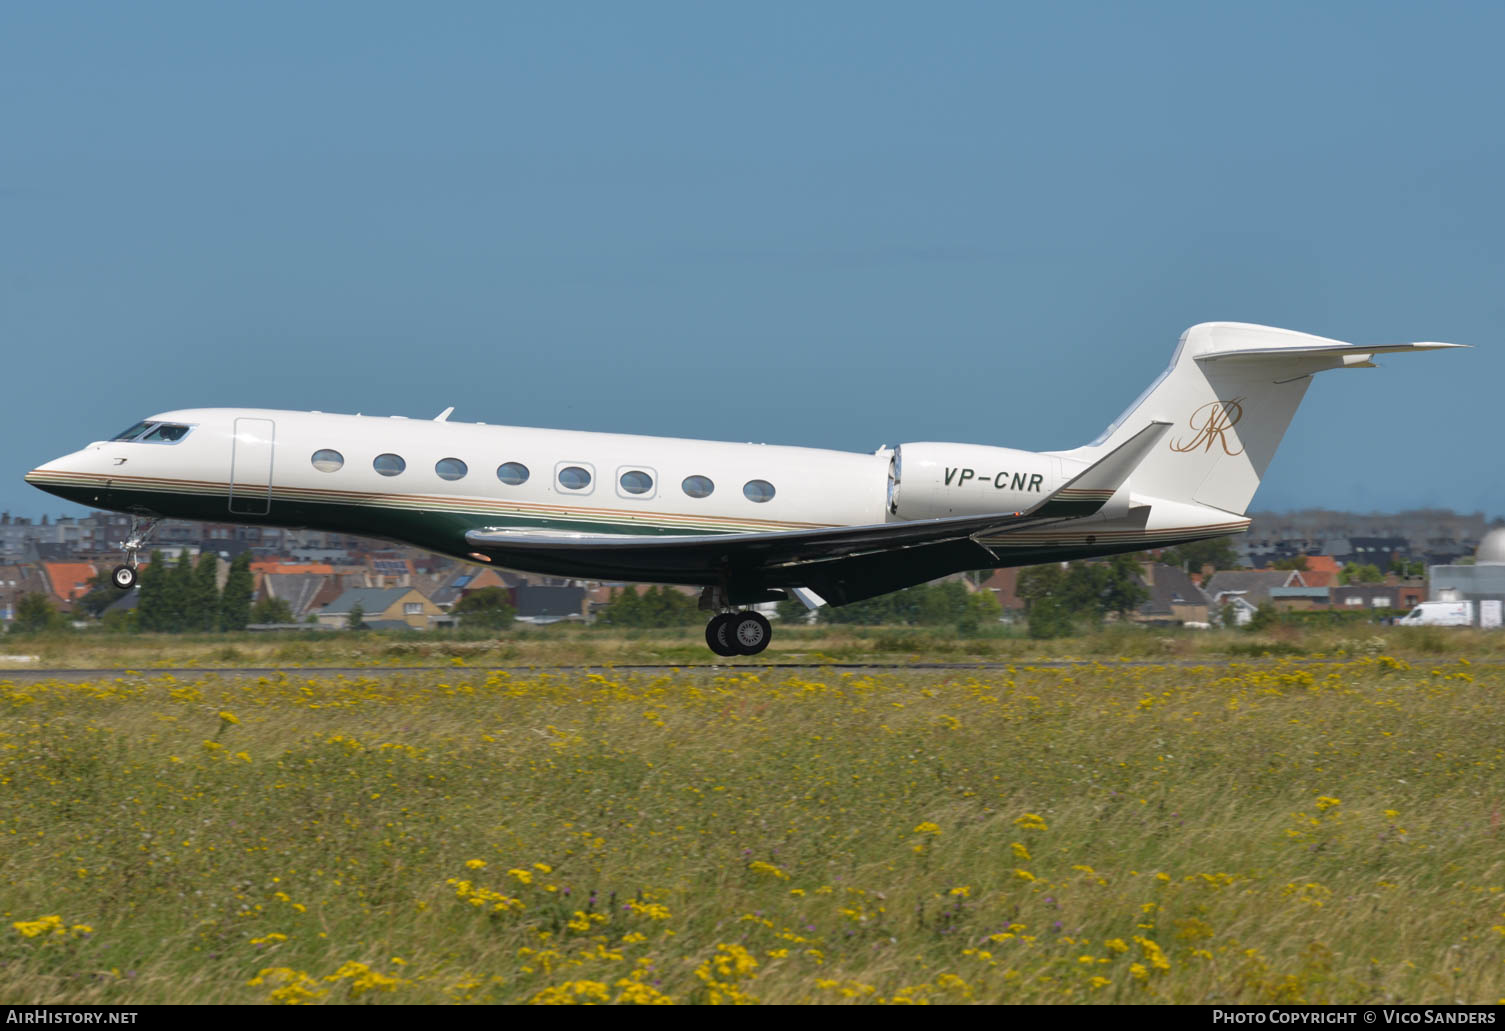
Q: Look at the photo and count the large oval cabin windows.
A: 8